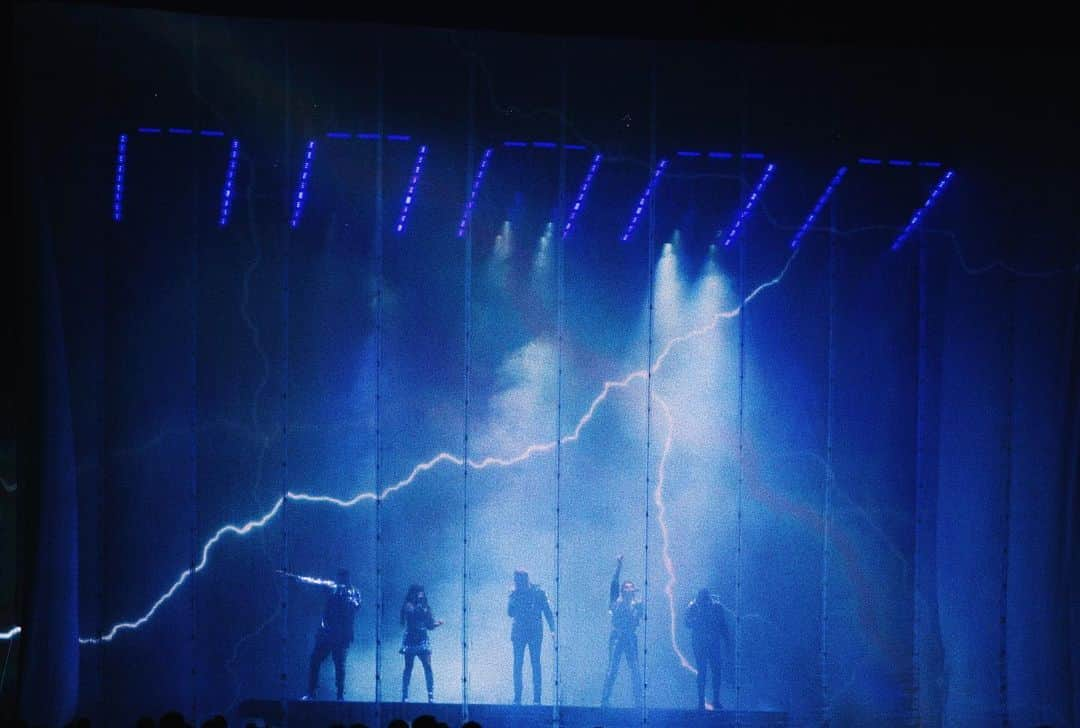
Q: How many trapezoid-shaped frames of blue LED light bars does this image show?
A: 5